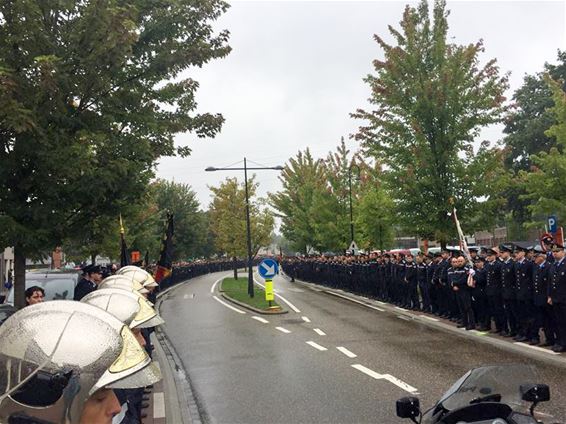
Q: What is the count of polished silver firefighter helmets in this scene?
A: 5